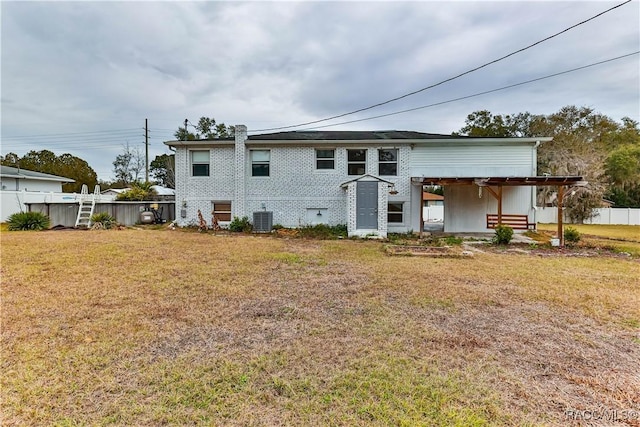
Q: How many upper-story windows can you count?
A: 5